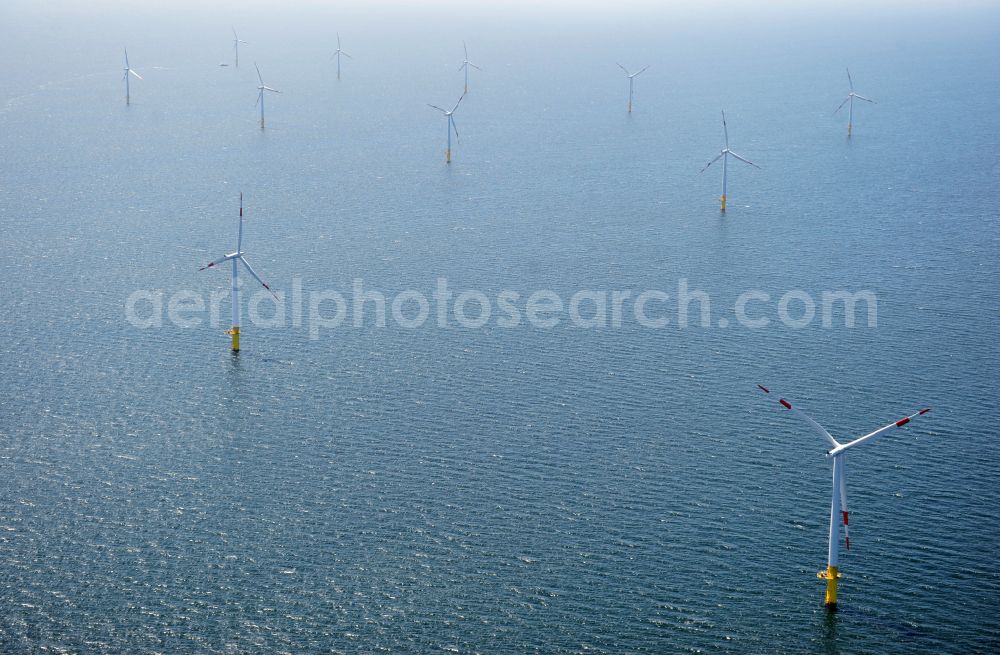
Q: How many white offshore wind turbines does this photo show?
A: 11